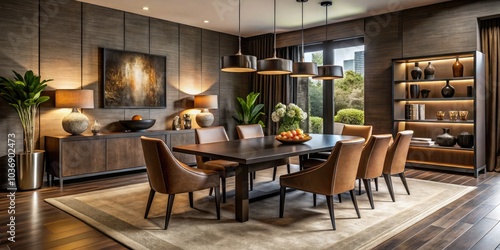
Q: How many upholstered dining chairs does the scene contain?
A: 7